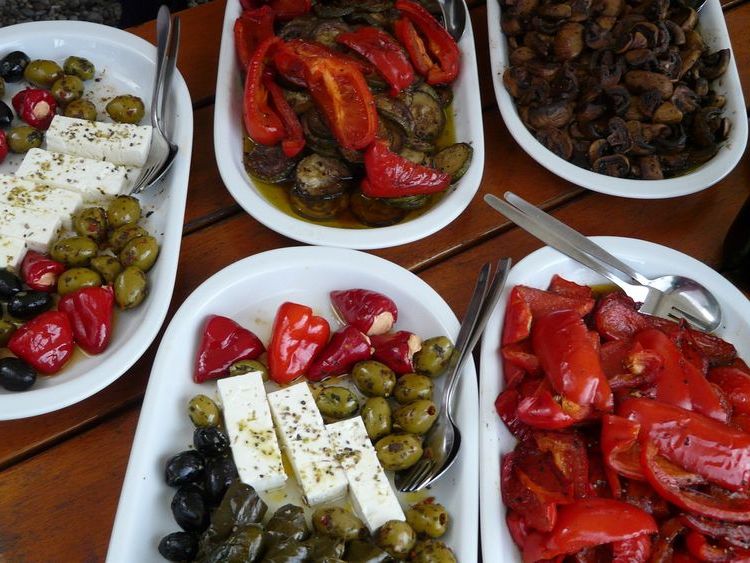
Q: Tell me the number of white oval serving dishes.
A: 5